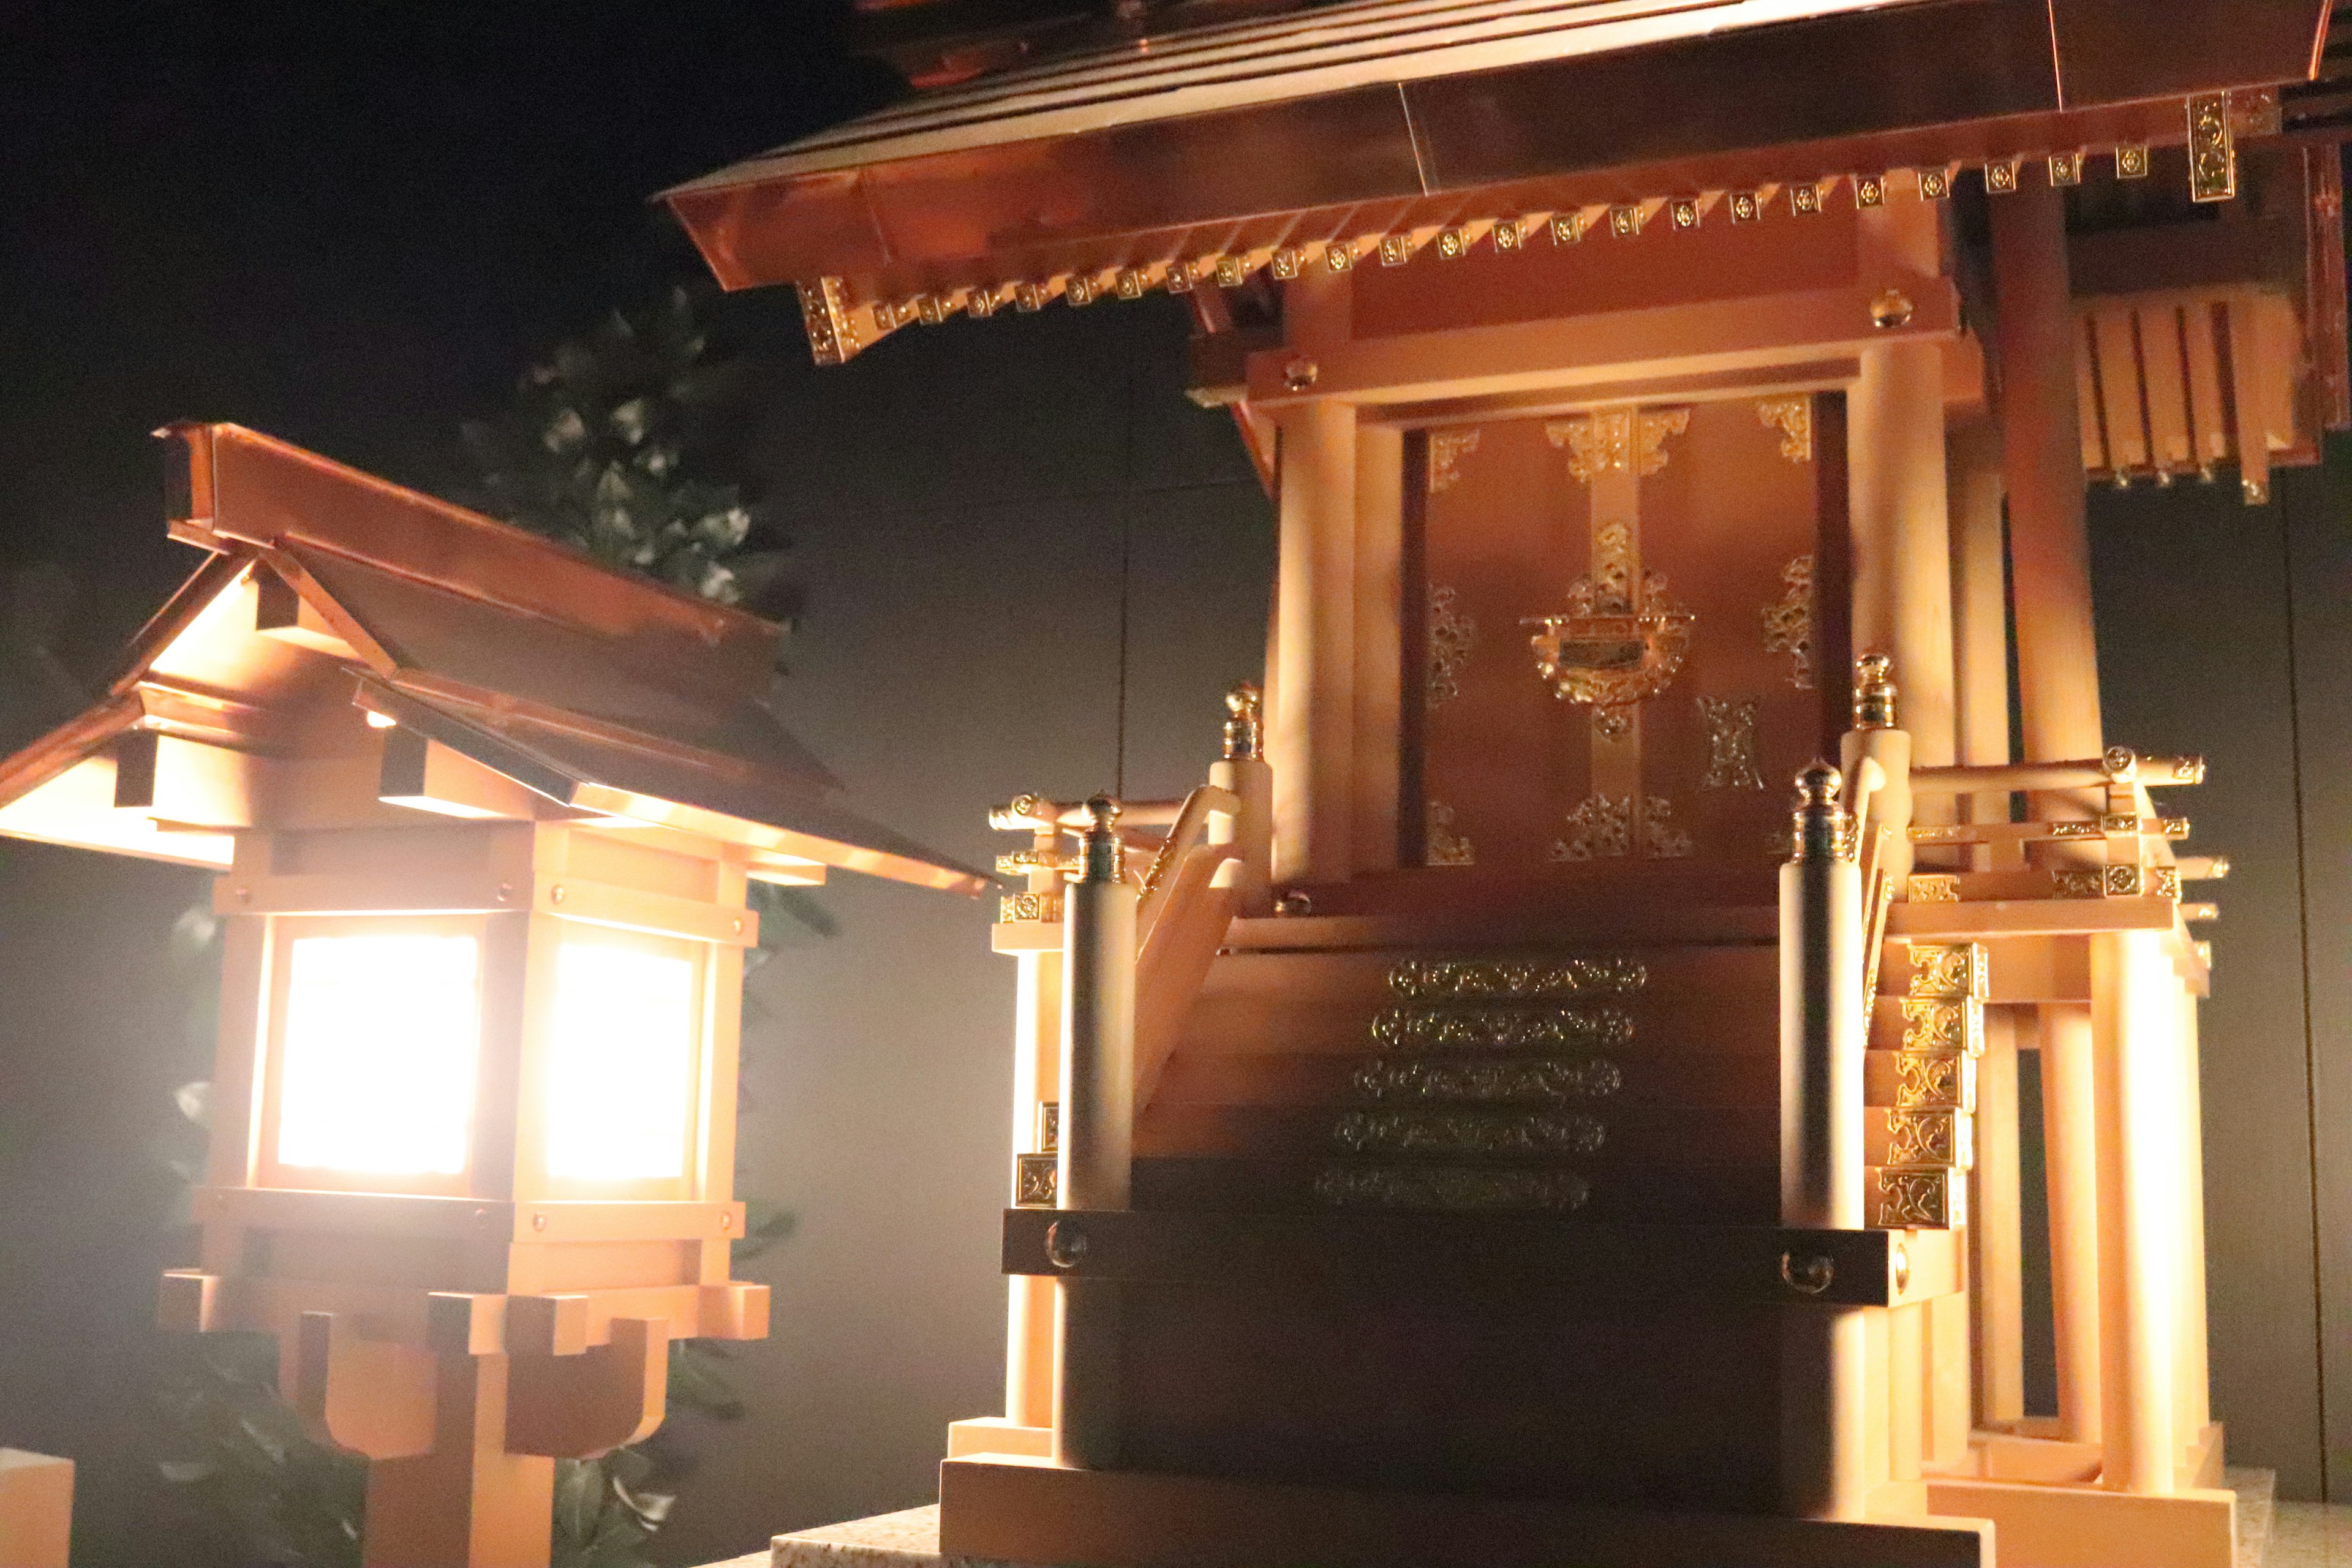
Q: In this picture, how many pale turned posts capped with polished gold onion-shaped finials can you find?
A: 4